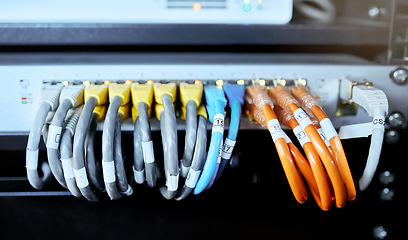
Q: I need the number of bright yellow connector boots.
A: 10